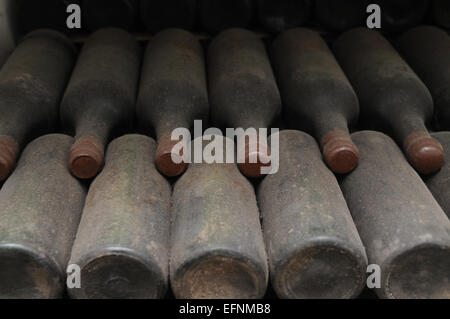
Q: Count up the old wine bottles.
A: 13